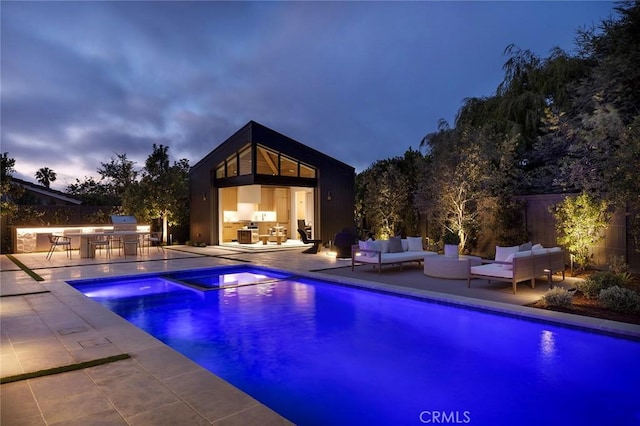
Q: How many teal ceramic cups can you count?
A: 0